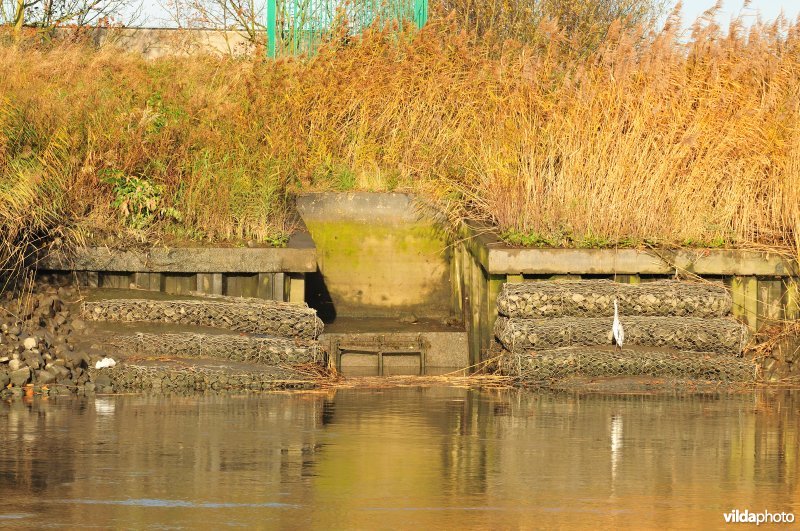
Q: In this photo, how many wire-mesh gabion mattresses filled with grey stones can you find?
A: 6